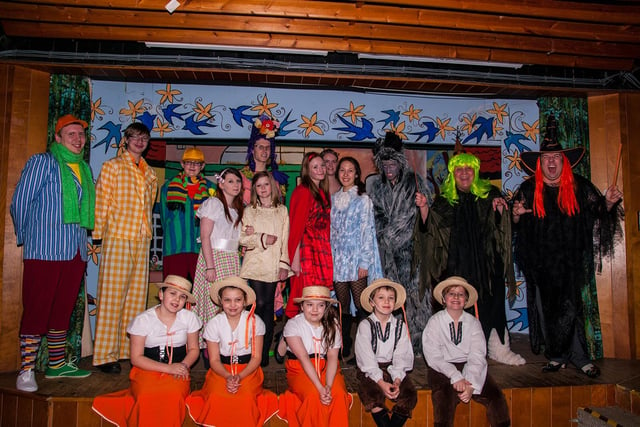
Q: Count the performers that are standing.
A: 12